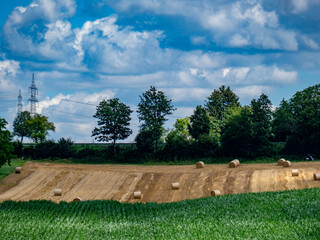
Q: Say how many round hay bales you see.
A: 12